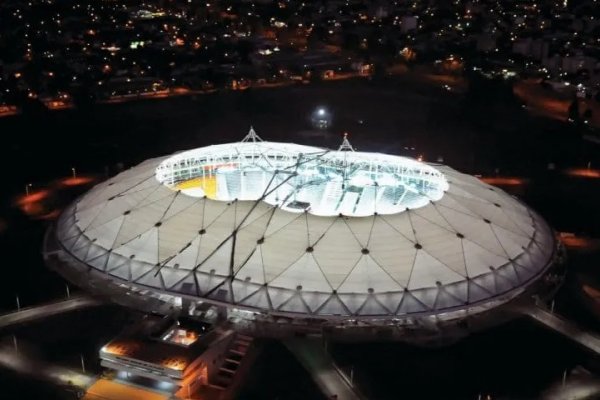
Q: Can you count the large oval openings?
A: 1